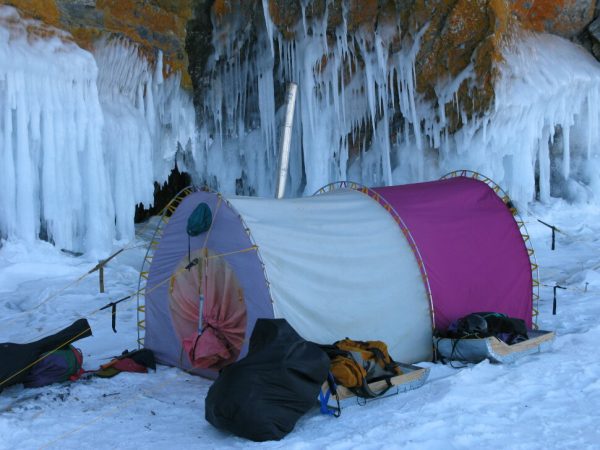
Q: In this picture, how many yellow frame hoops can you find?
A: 3